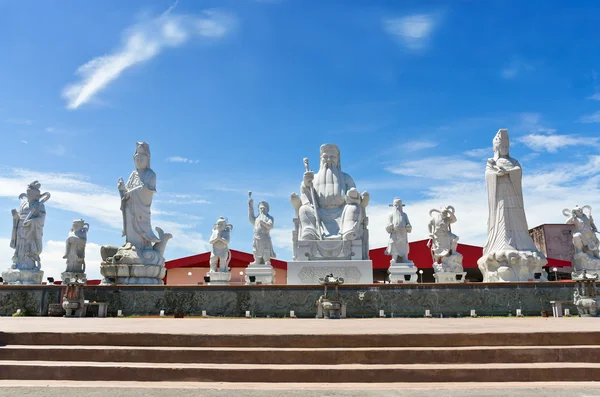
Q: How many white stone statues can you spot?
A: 10